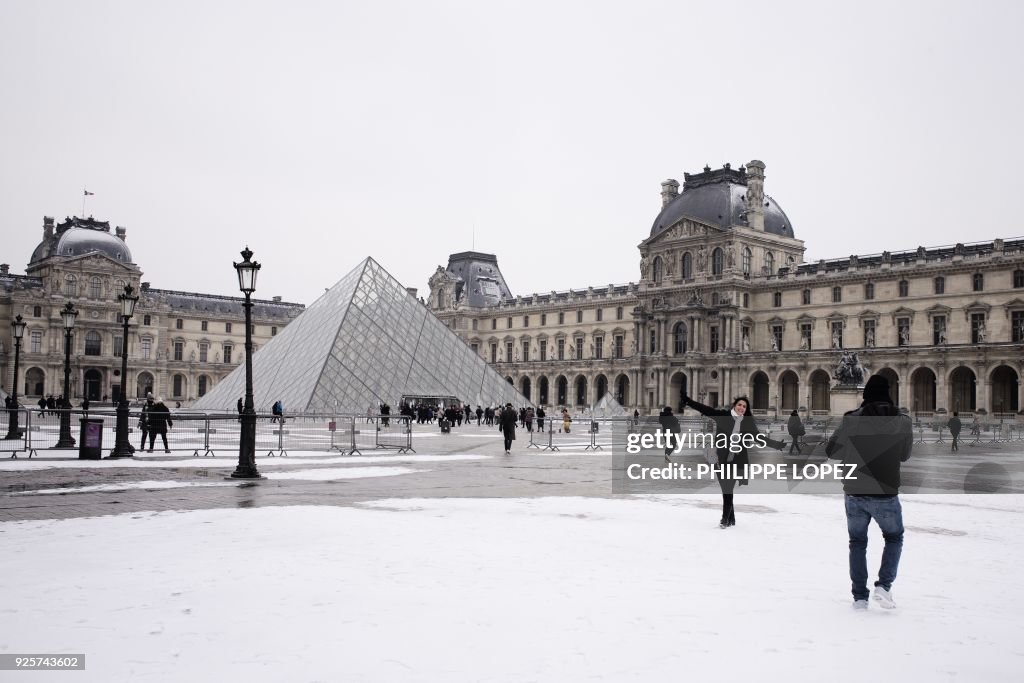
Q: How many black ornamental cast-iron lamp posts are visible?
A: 4